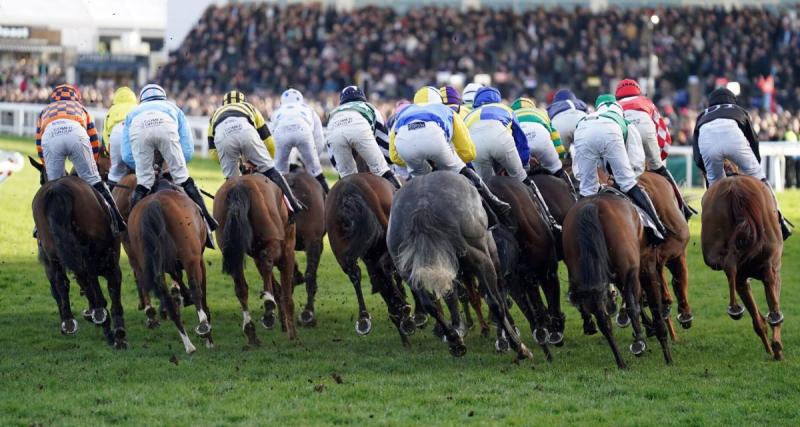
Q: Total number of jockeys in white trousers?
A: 13